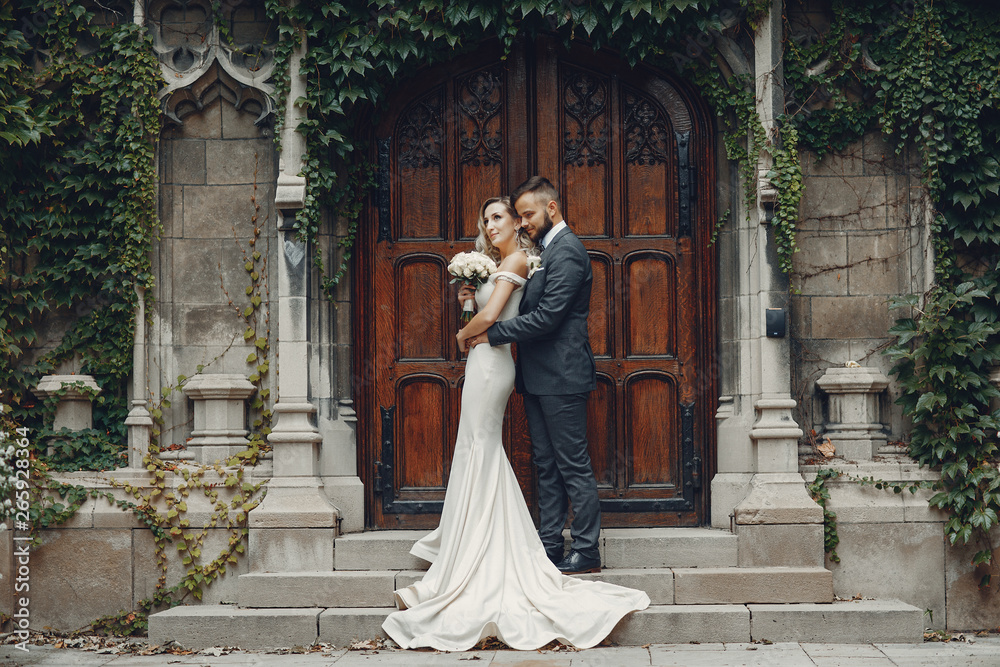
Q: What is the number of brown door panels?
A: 12